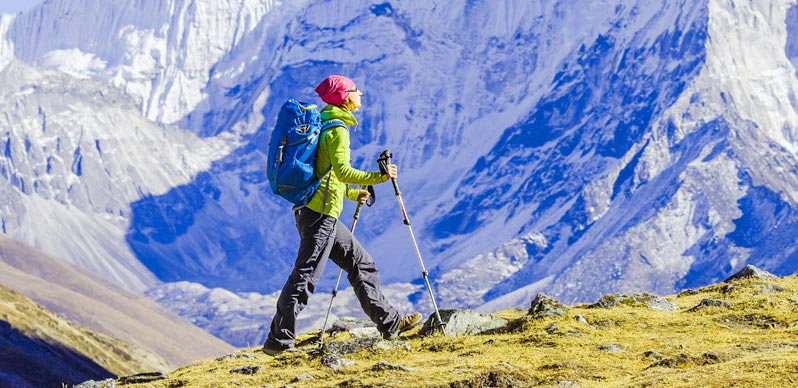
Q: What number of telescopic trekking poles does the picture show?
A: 2